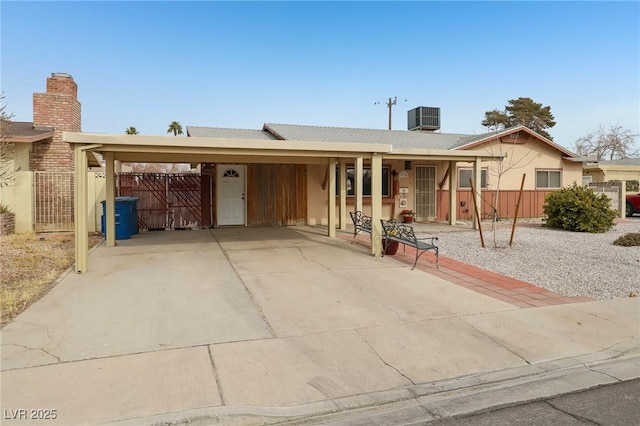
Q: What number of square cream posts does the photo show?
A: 8